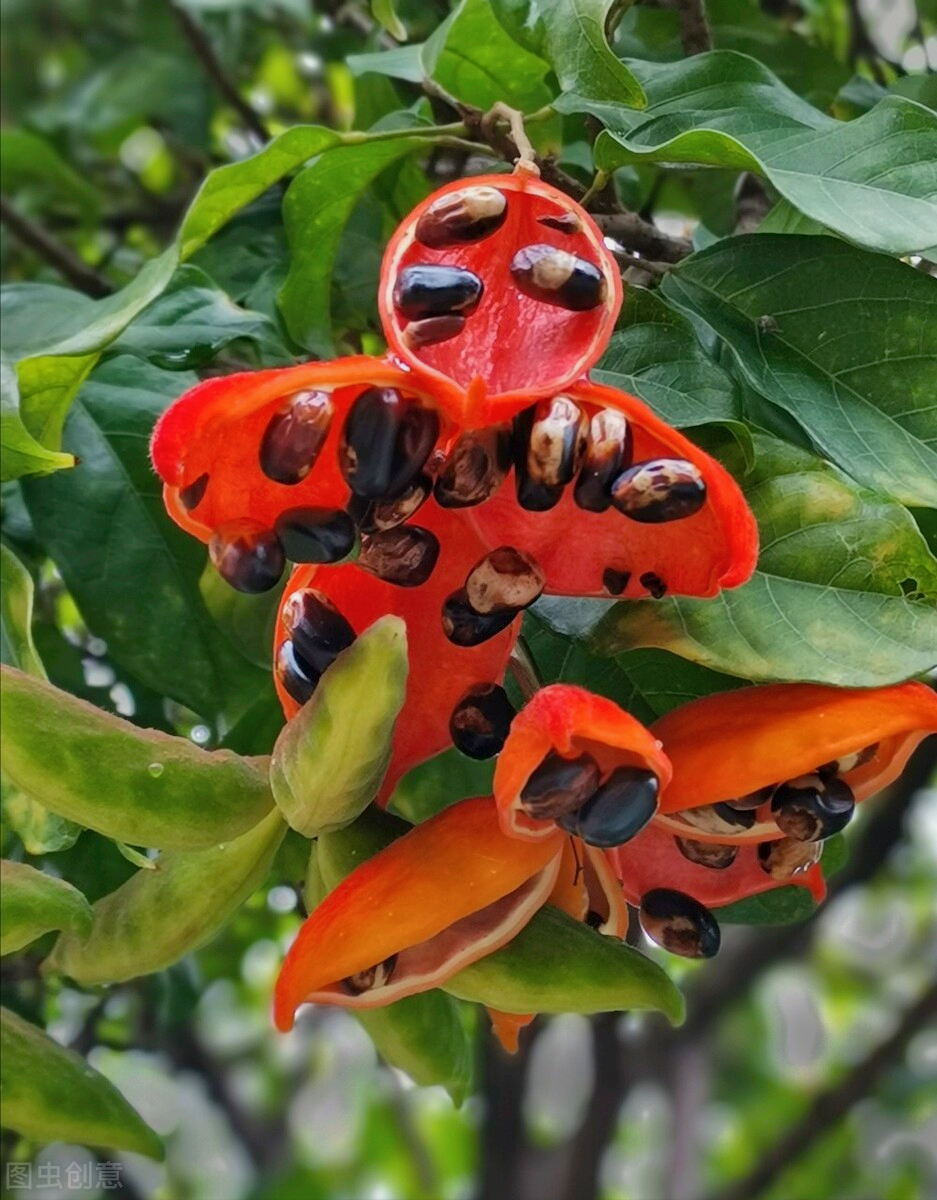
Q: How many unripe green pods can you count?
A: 7